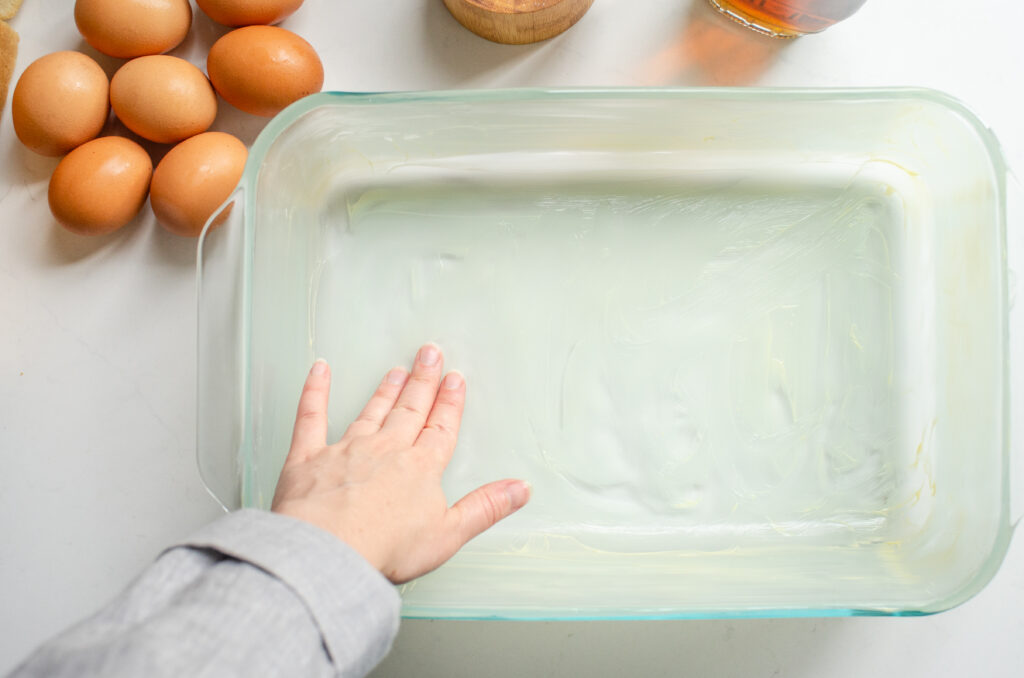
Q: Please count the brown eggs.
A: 7